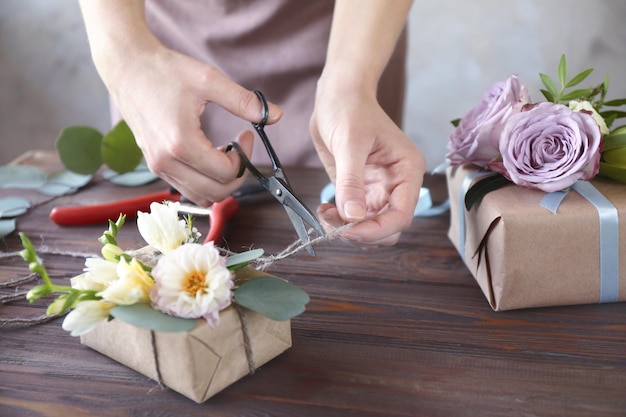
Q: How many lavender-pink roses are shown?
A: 2